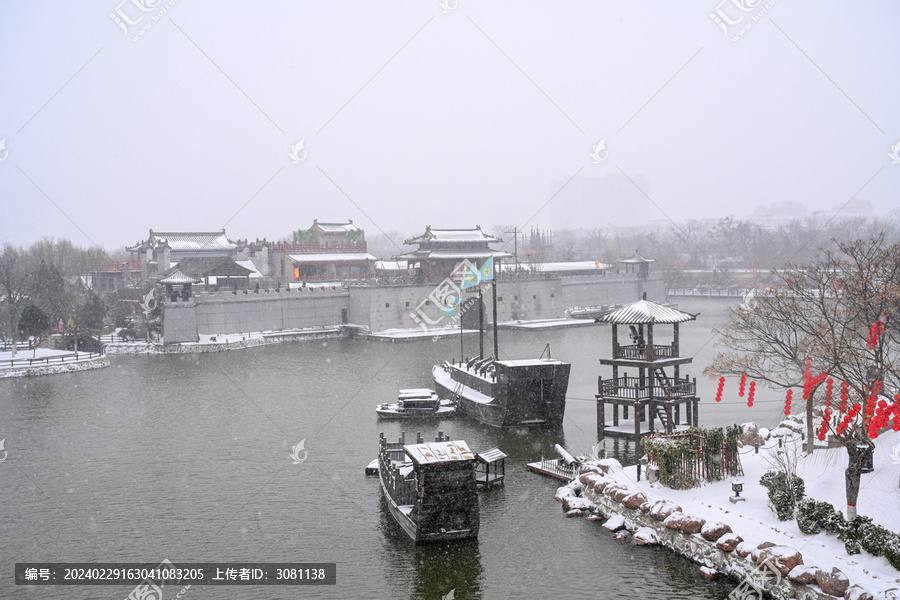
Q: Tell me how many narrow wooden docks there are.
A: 1